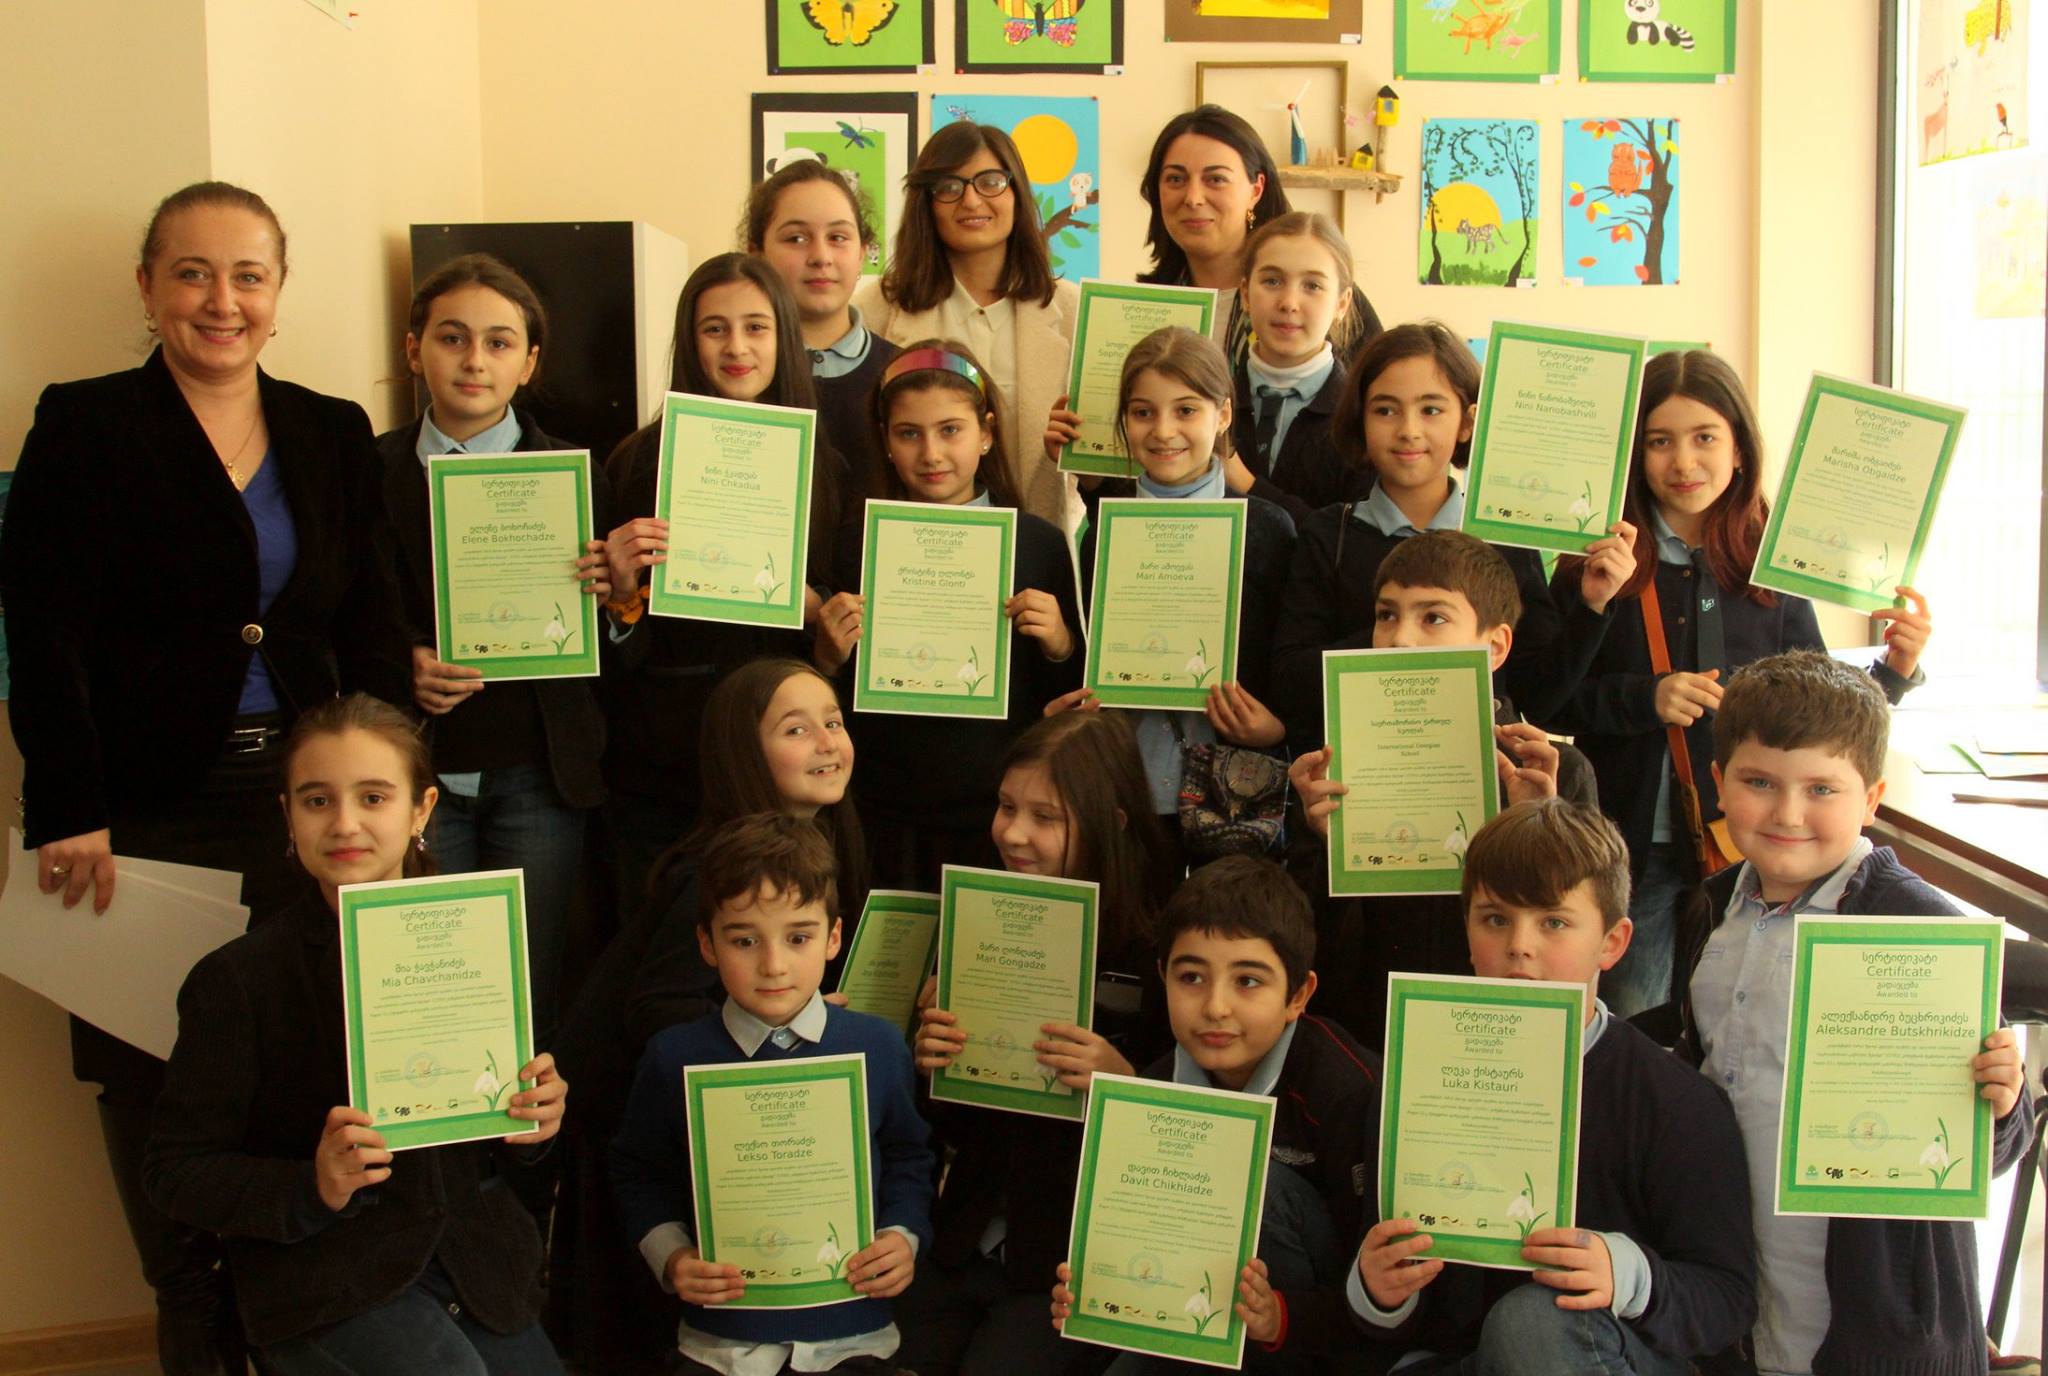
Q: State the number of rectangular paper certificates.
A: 15